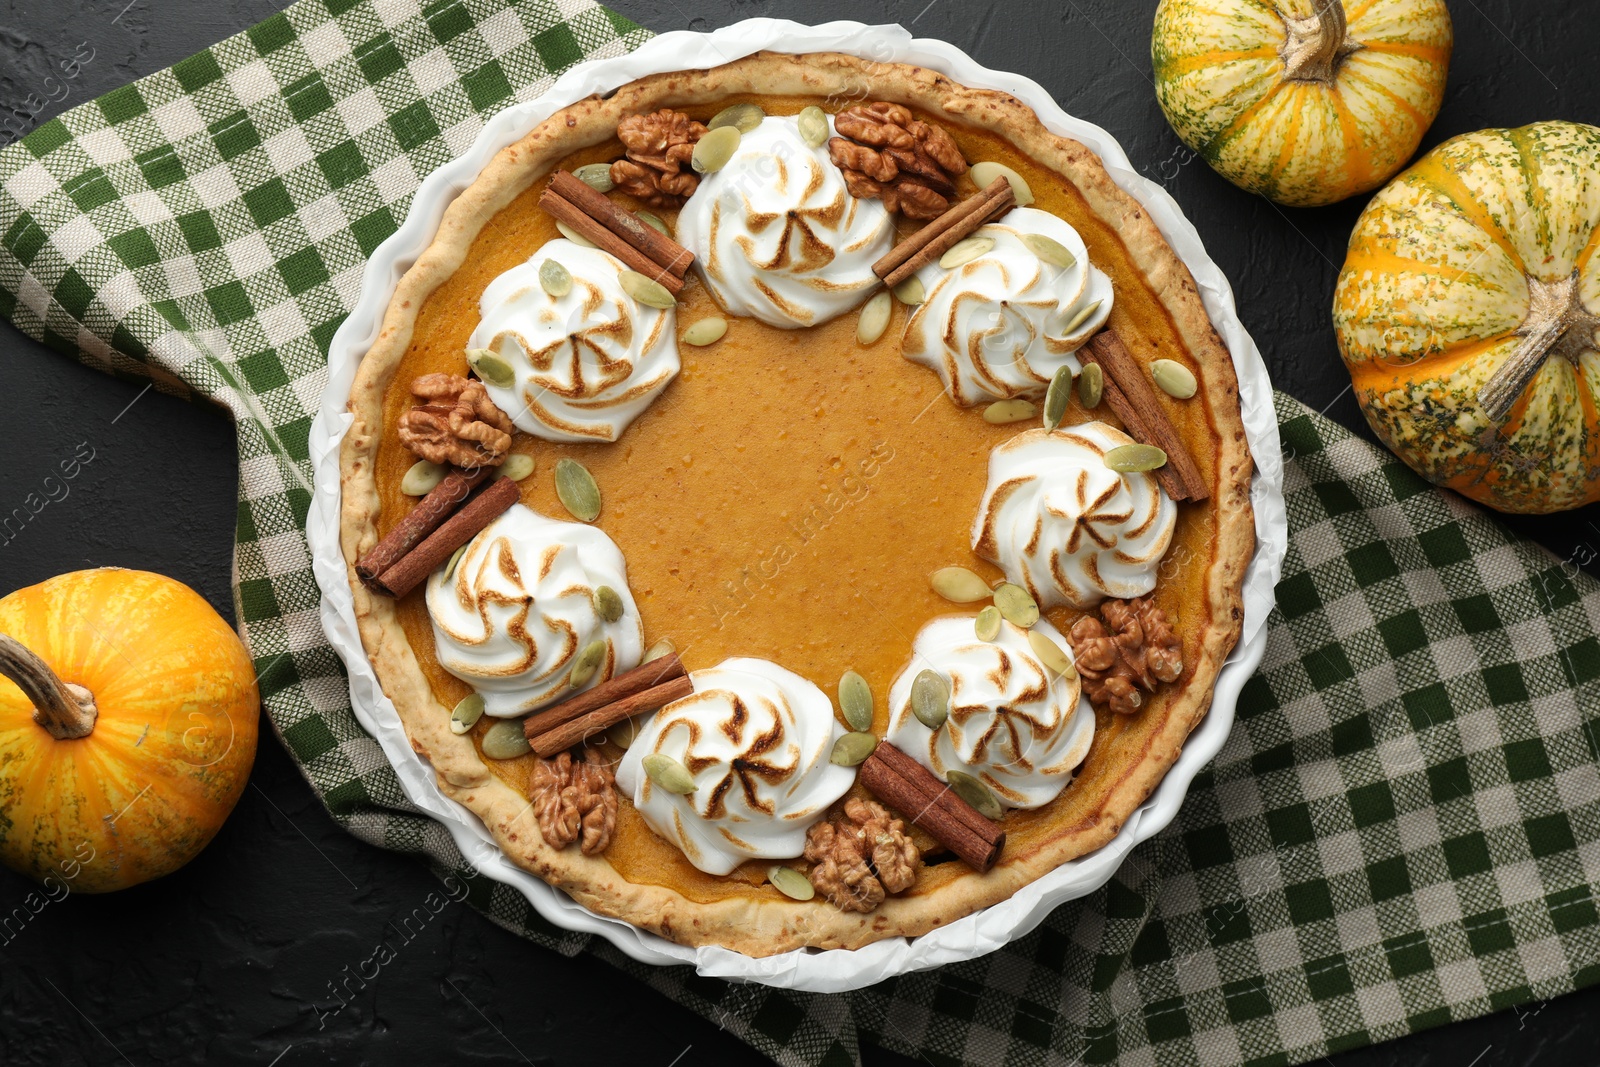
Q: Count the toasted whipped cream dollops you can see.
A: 7